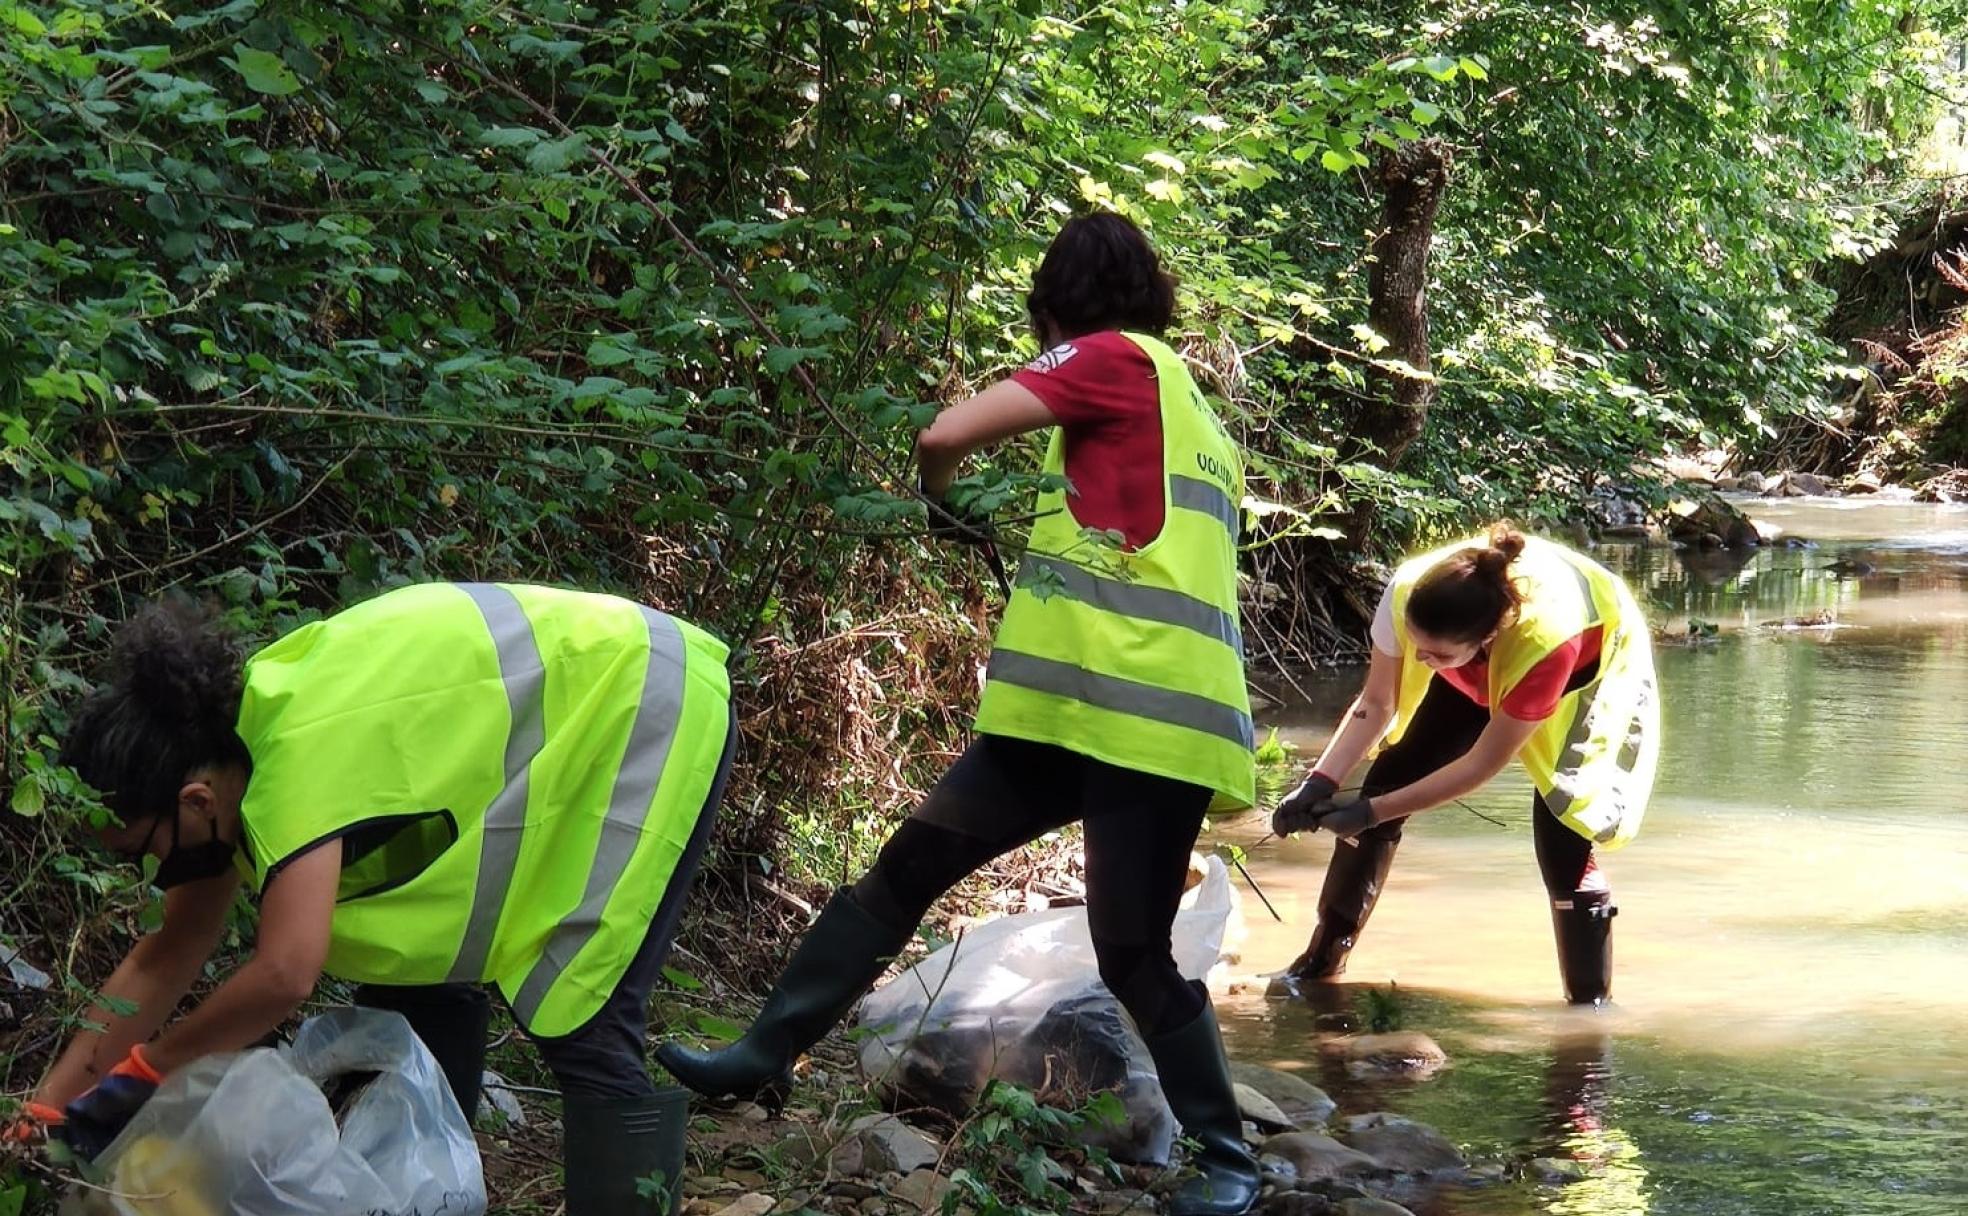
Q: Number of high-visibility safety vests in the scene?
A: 3